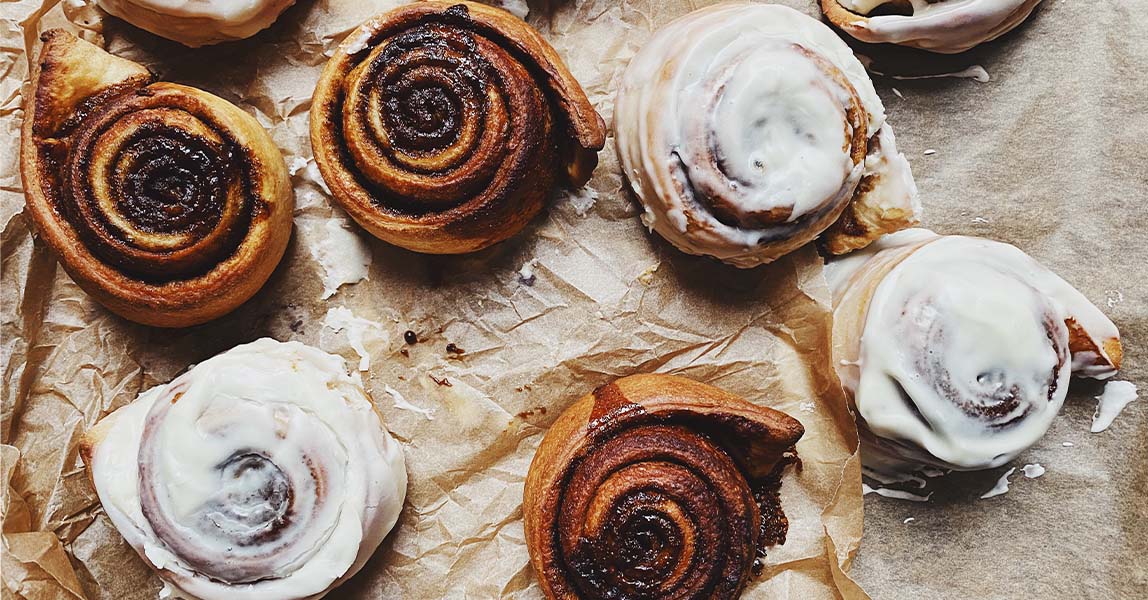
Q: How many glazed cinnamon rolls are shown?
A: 5